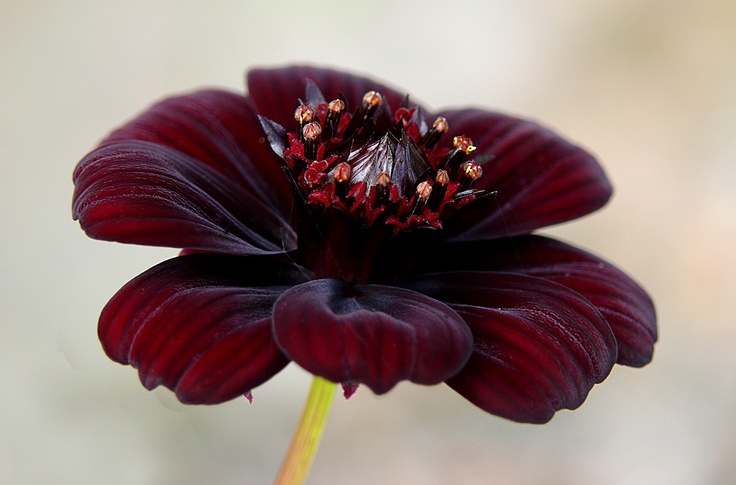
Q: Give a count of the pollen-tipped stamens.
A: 11